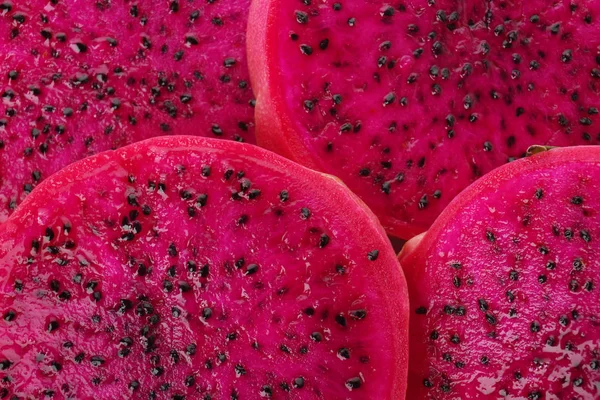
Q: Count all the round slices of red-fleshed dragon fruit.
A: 4